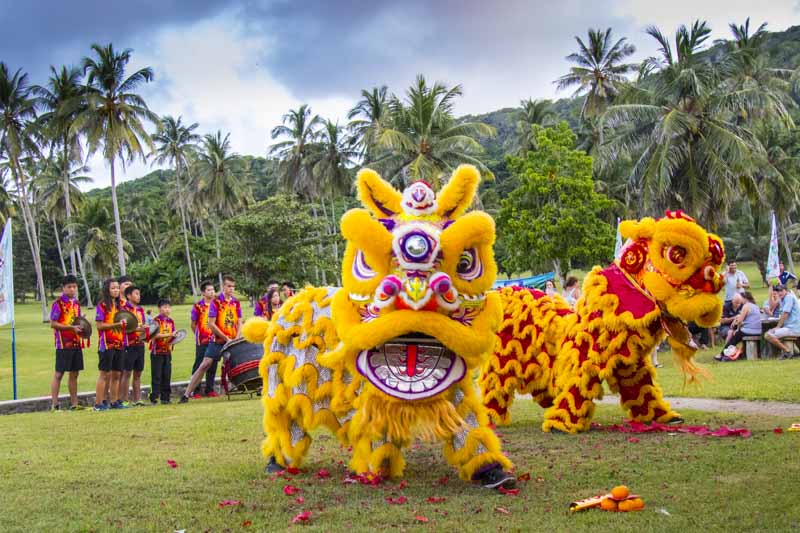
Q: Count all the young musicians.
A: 10